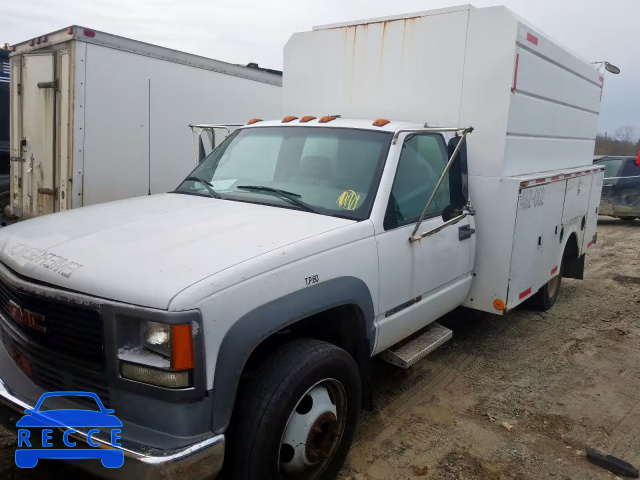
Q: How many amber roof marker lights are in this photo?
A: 5